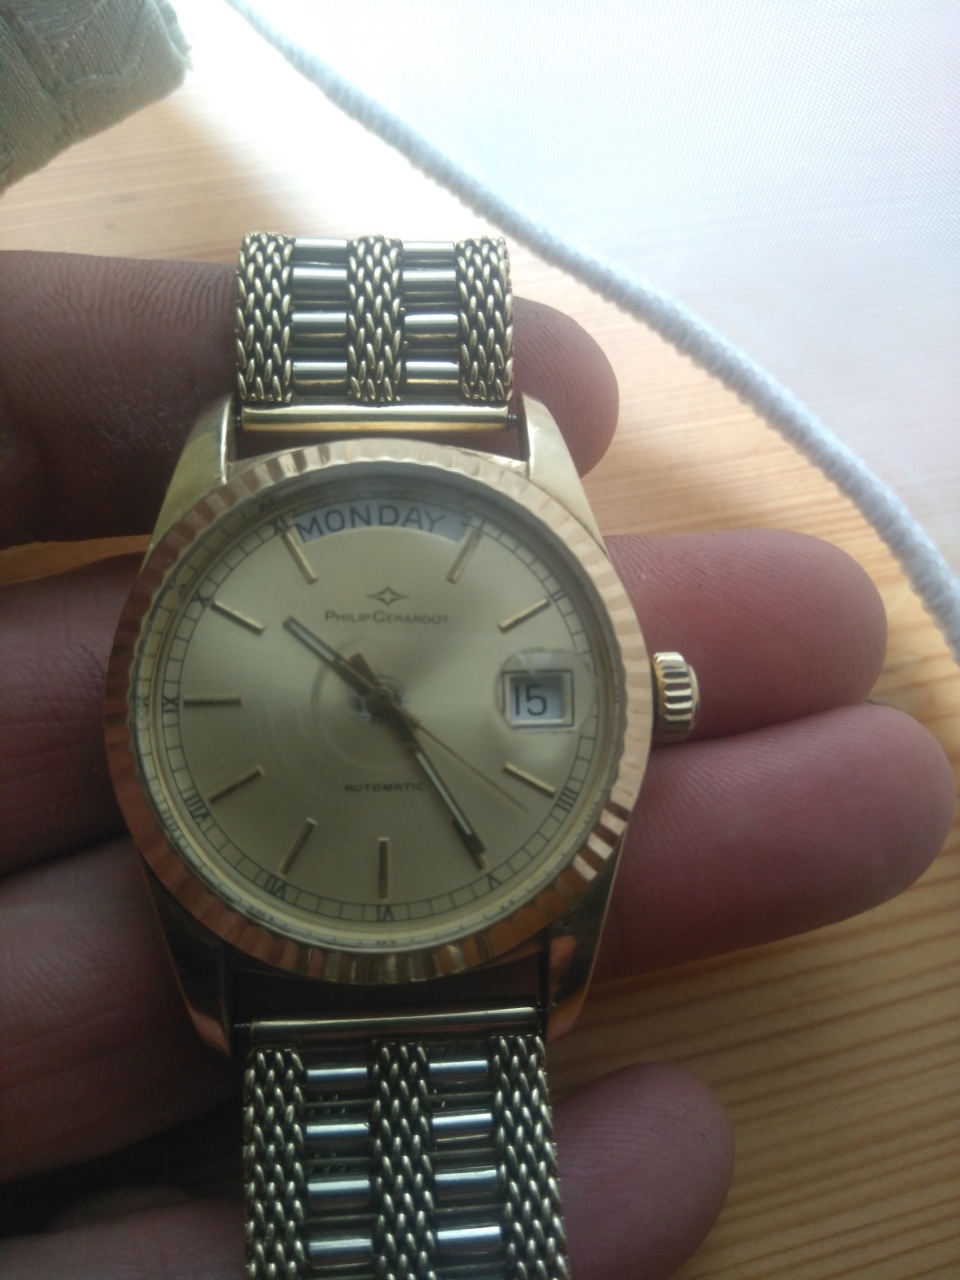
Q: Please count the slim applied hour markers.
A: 10